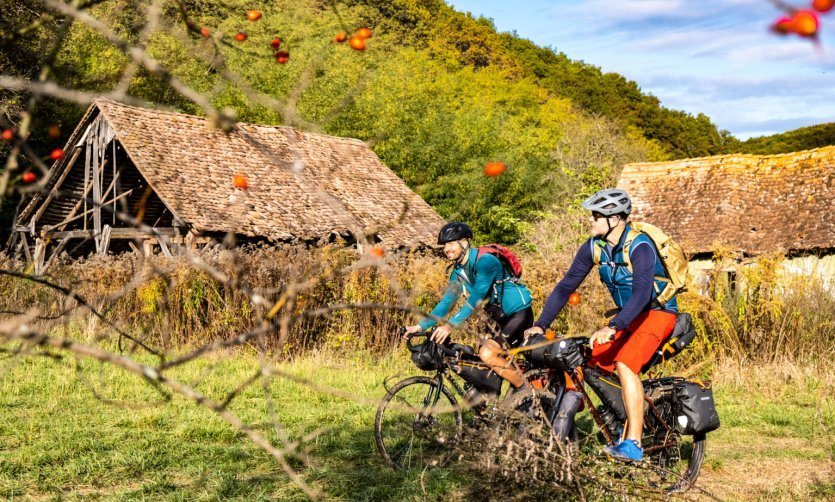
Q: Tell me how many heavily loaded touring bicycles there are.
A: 2